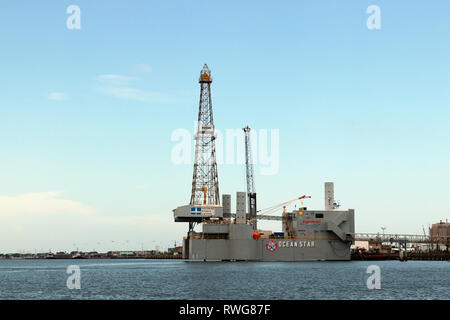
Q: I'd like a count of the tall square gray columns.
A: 3